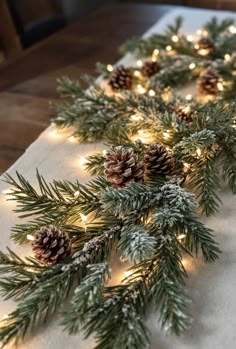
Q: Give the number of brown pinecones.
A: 8